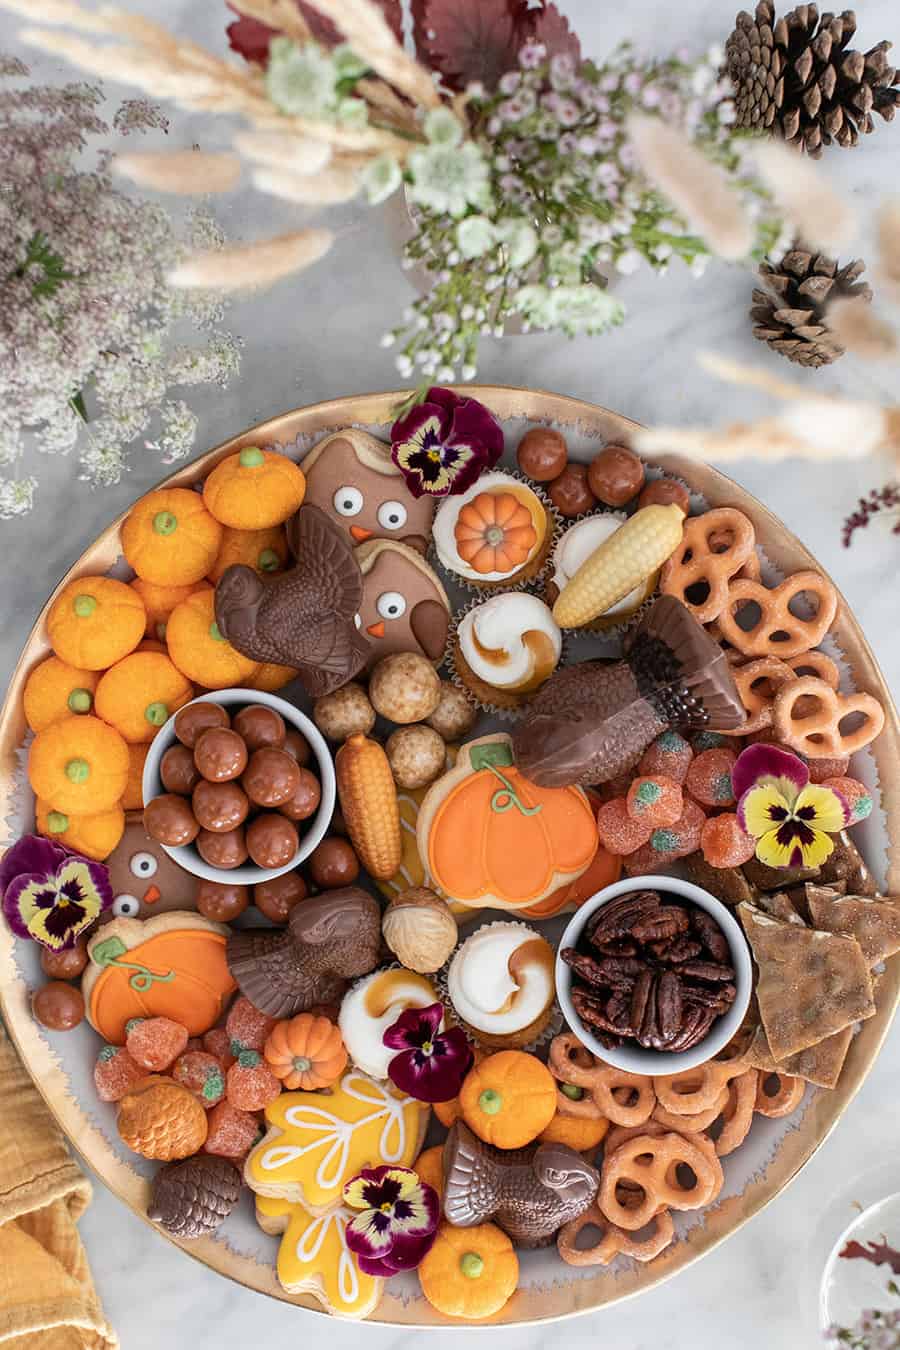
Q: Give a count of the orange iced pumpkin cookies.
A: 3